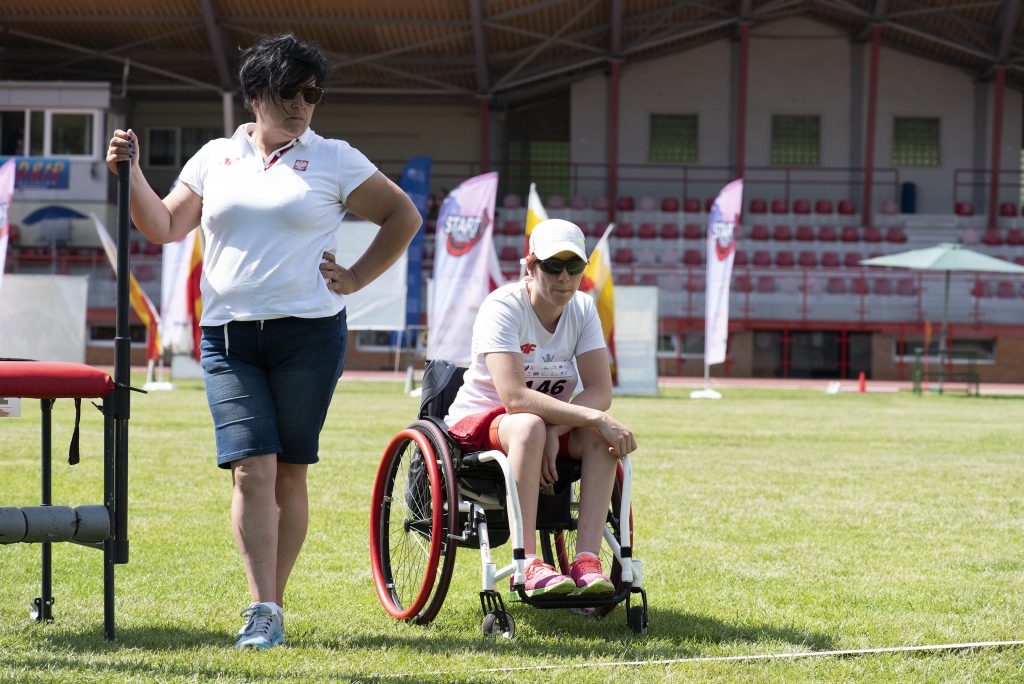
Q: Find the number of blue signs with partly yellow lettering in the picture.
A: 1